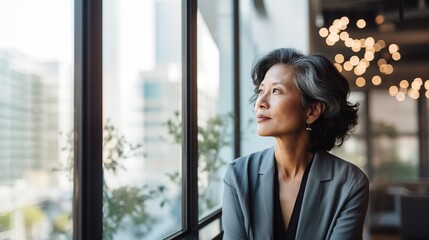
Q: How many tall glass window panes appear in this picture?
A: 3